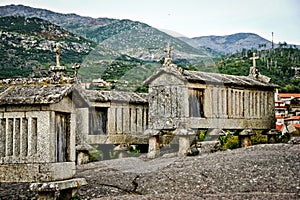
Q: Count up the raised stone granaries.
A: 3